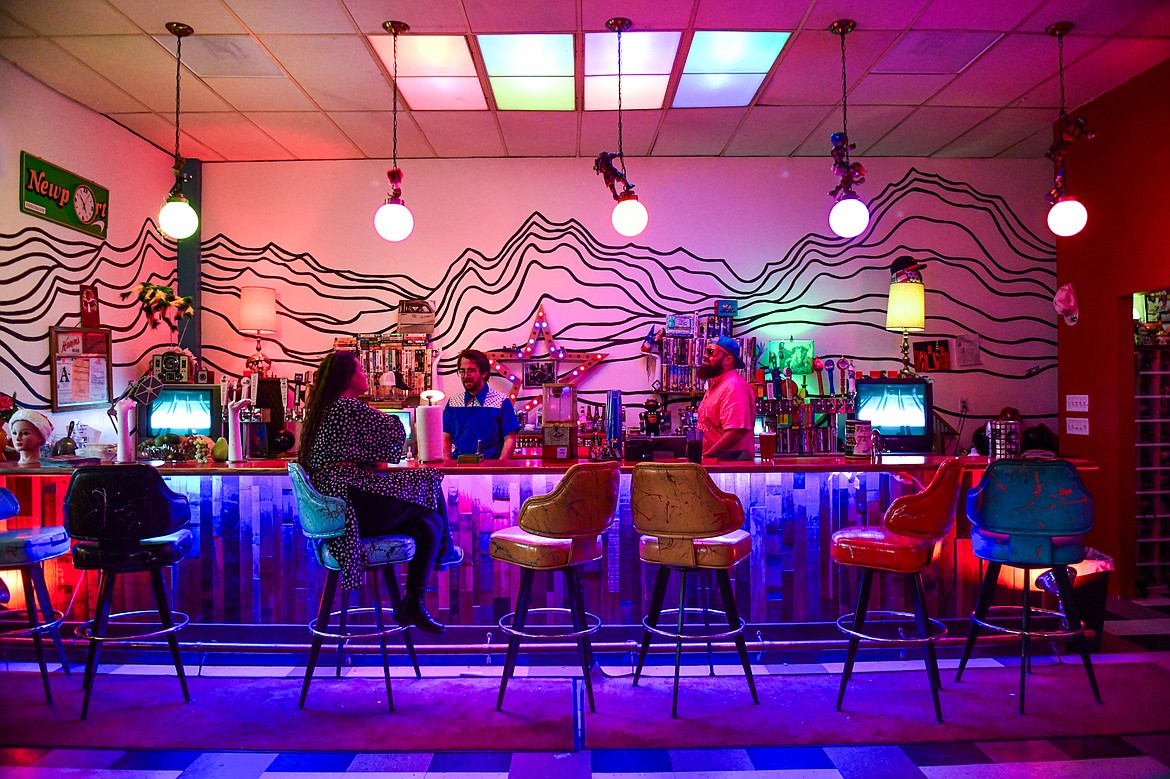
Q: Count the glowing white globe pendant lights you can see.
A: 5